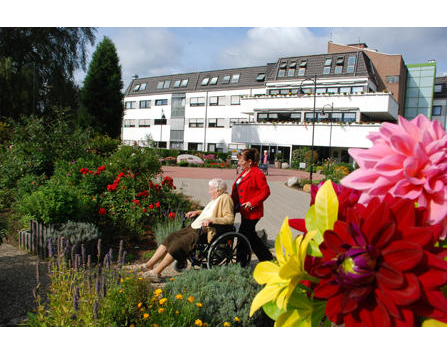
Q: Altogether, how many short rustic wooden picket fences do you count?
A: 1